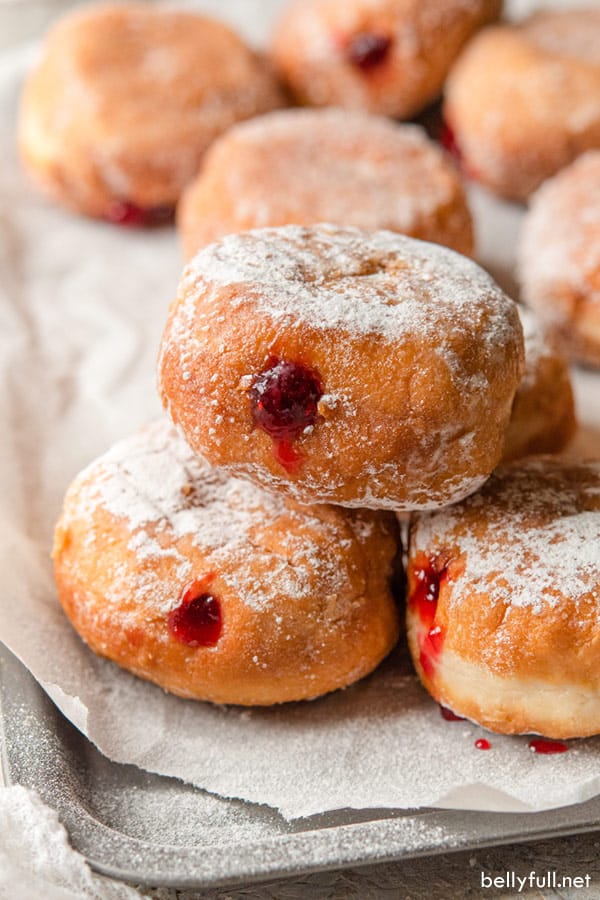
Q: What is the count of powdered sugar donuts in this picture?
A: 9